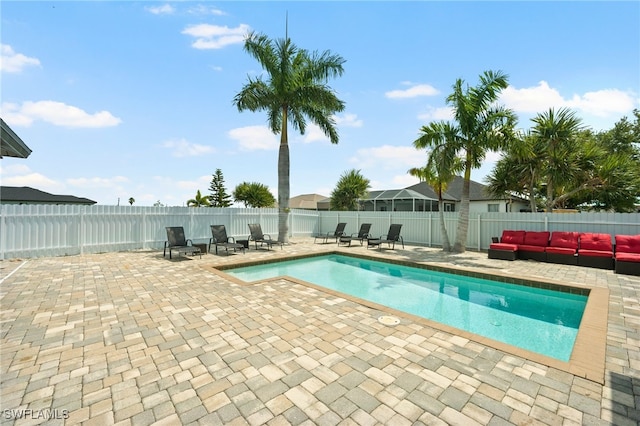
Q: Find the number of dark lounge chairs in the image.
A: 6